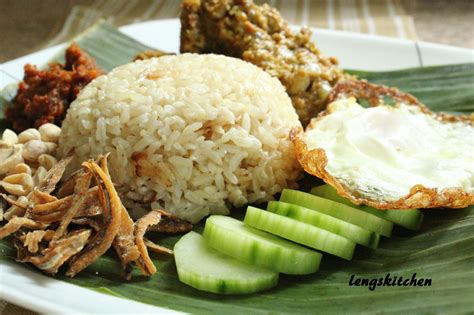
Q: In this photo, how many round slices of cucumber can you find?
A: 6